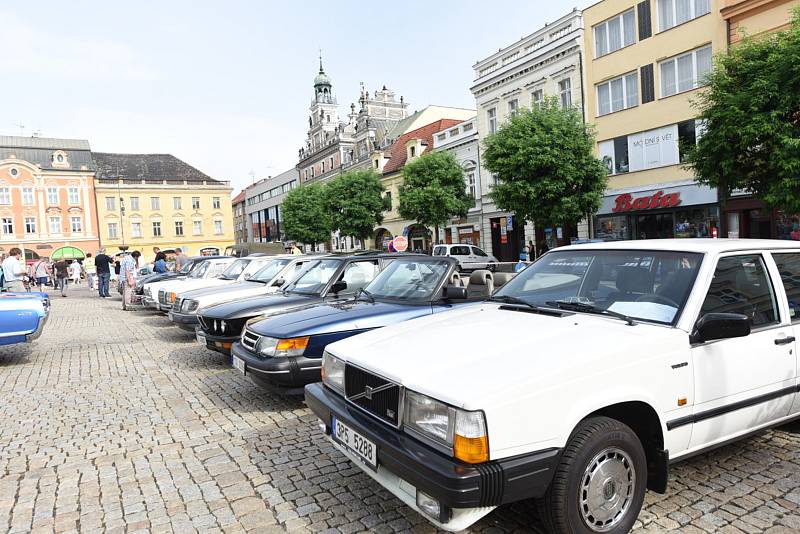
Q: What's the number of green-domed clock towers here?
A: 1